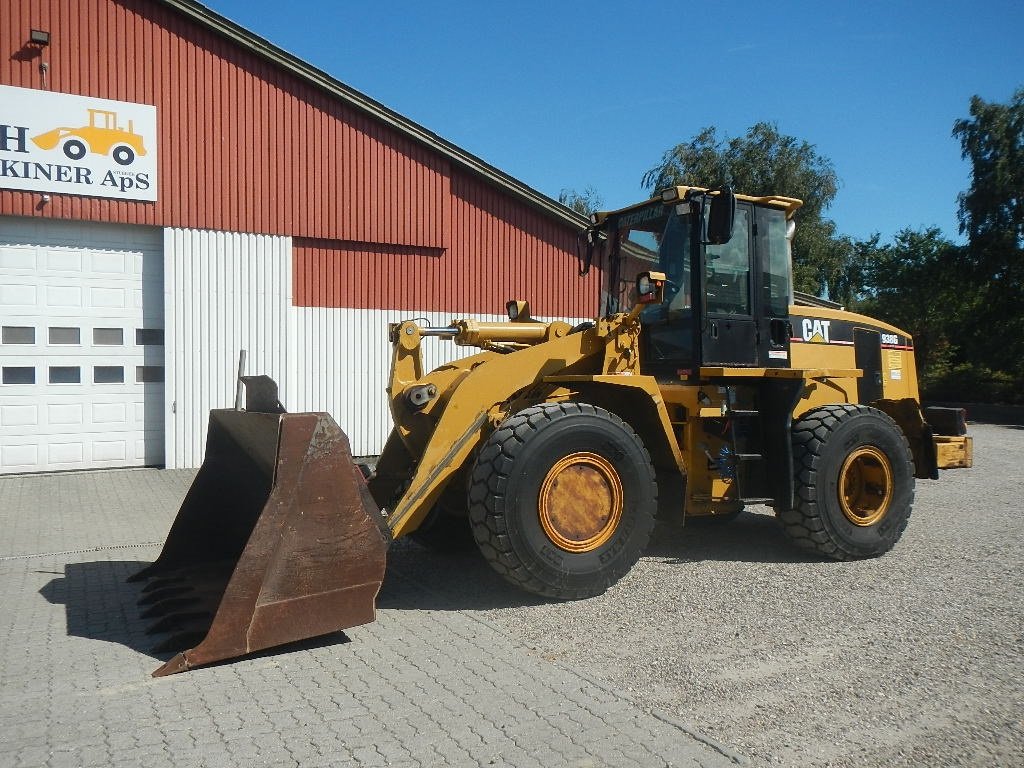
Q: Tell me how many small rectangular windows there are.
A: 8